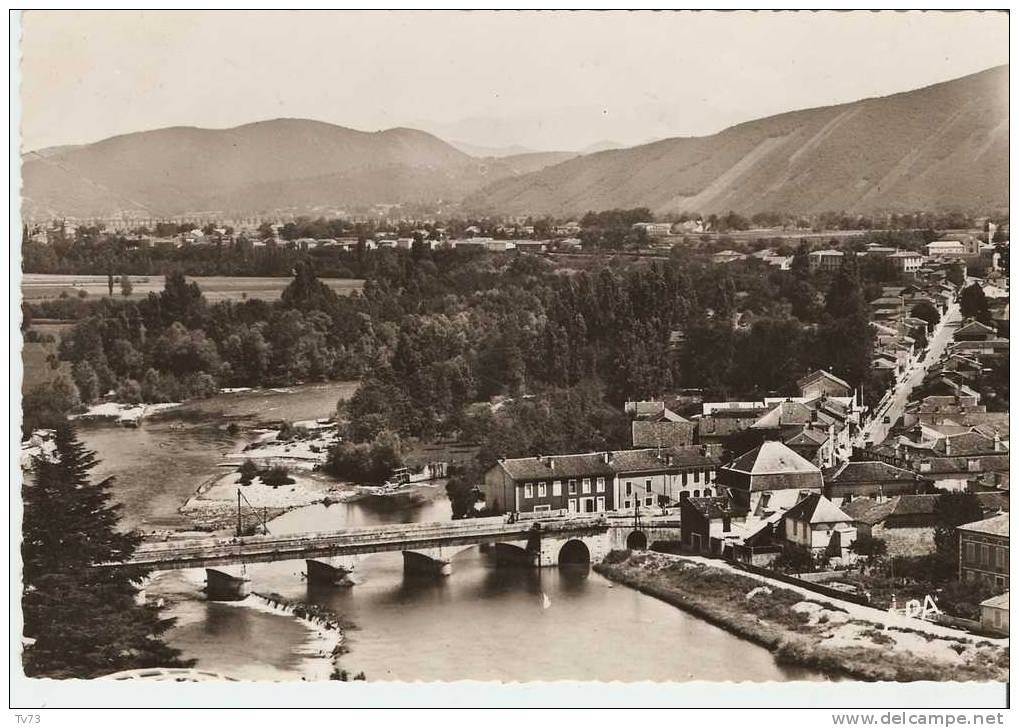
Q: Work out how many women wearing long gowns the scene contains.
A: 0